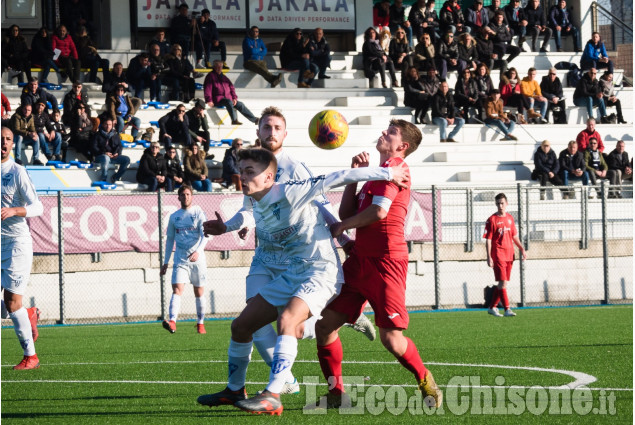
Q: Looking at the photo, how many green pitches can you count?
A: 1